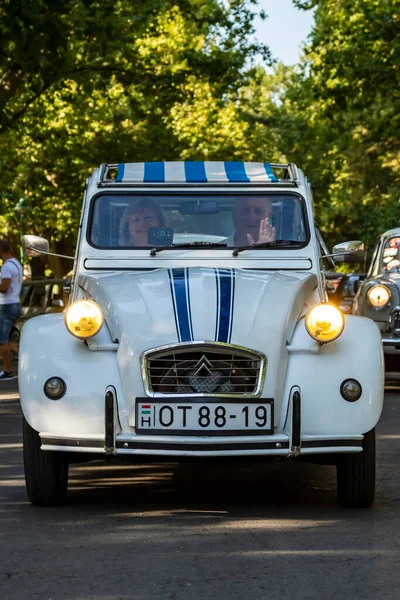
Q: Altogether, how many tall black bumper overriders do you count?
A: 2